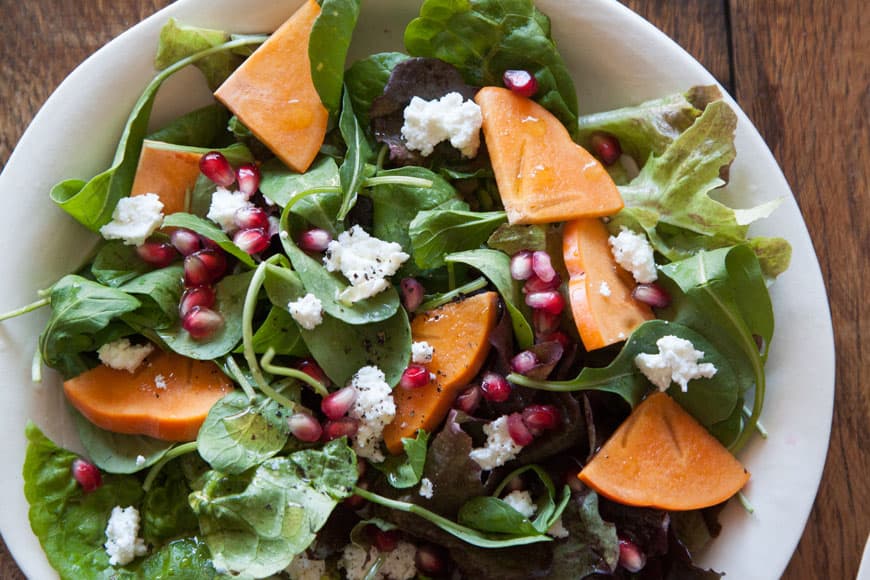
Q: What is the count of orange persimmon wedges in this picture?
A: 7